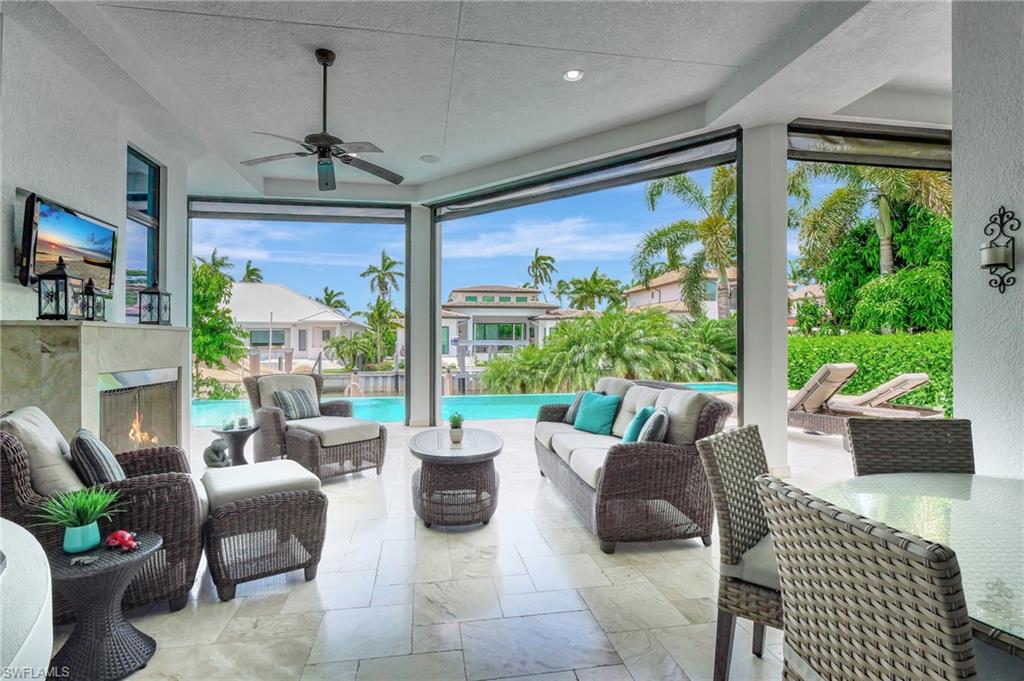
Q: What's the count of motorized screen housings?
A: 3